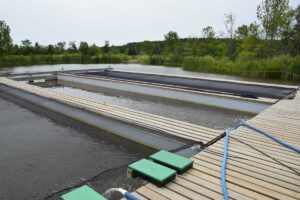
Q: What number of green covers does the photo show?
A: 3